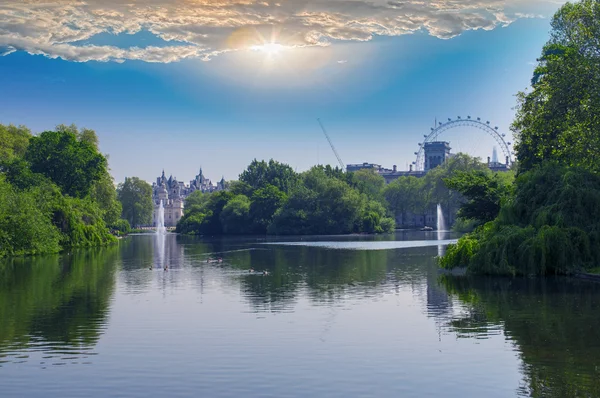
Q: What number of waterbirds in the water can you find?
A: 6